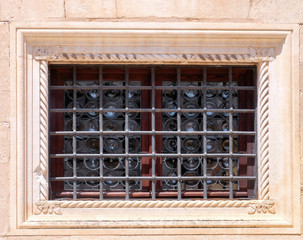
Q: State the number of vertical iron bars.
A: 7